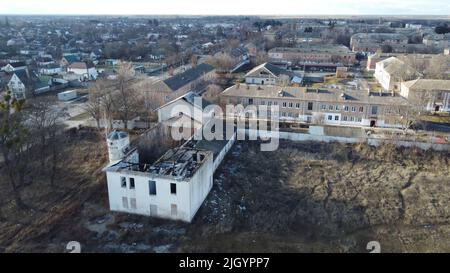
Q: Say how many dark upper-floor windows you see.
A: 4